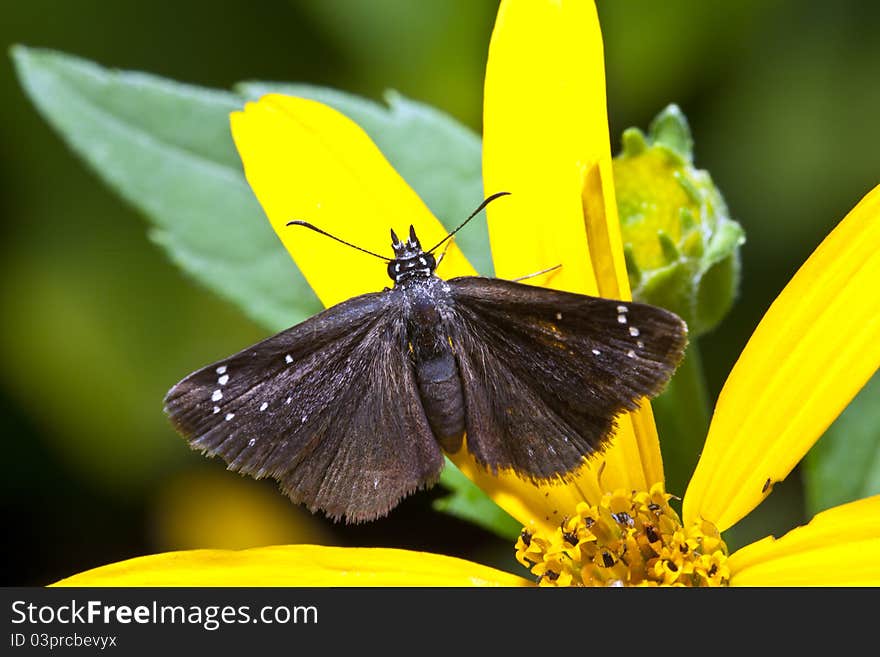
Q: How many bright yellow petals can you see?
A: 5